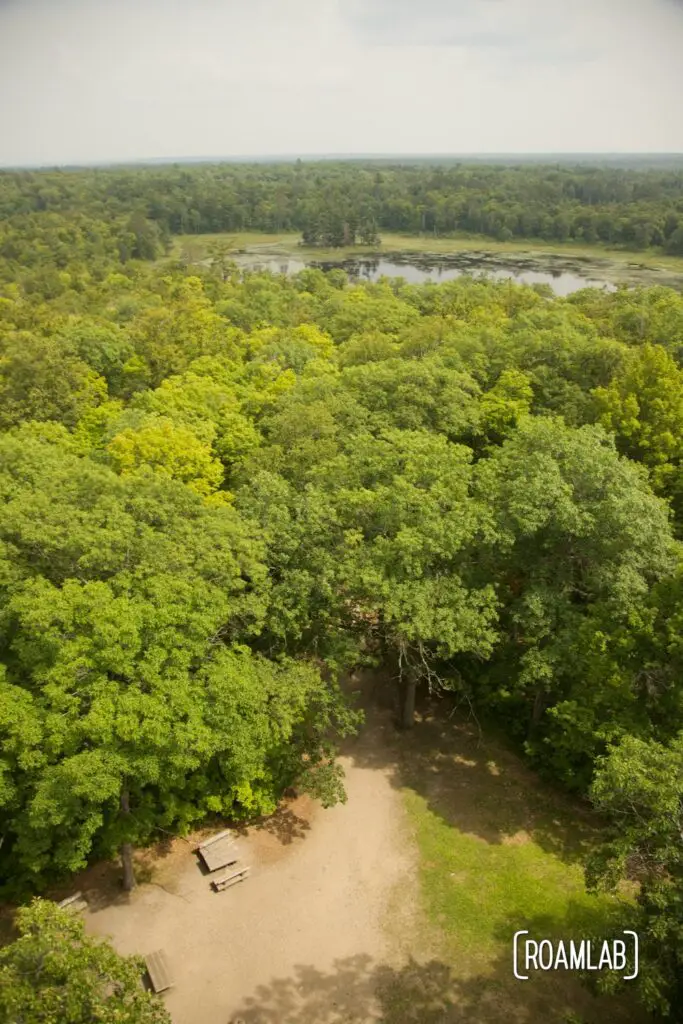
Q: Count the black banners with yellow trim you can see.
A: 0